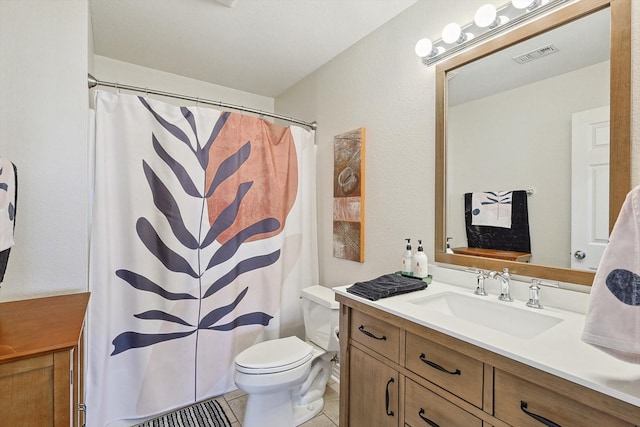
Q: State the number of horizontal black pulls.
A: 4